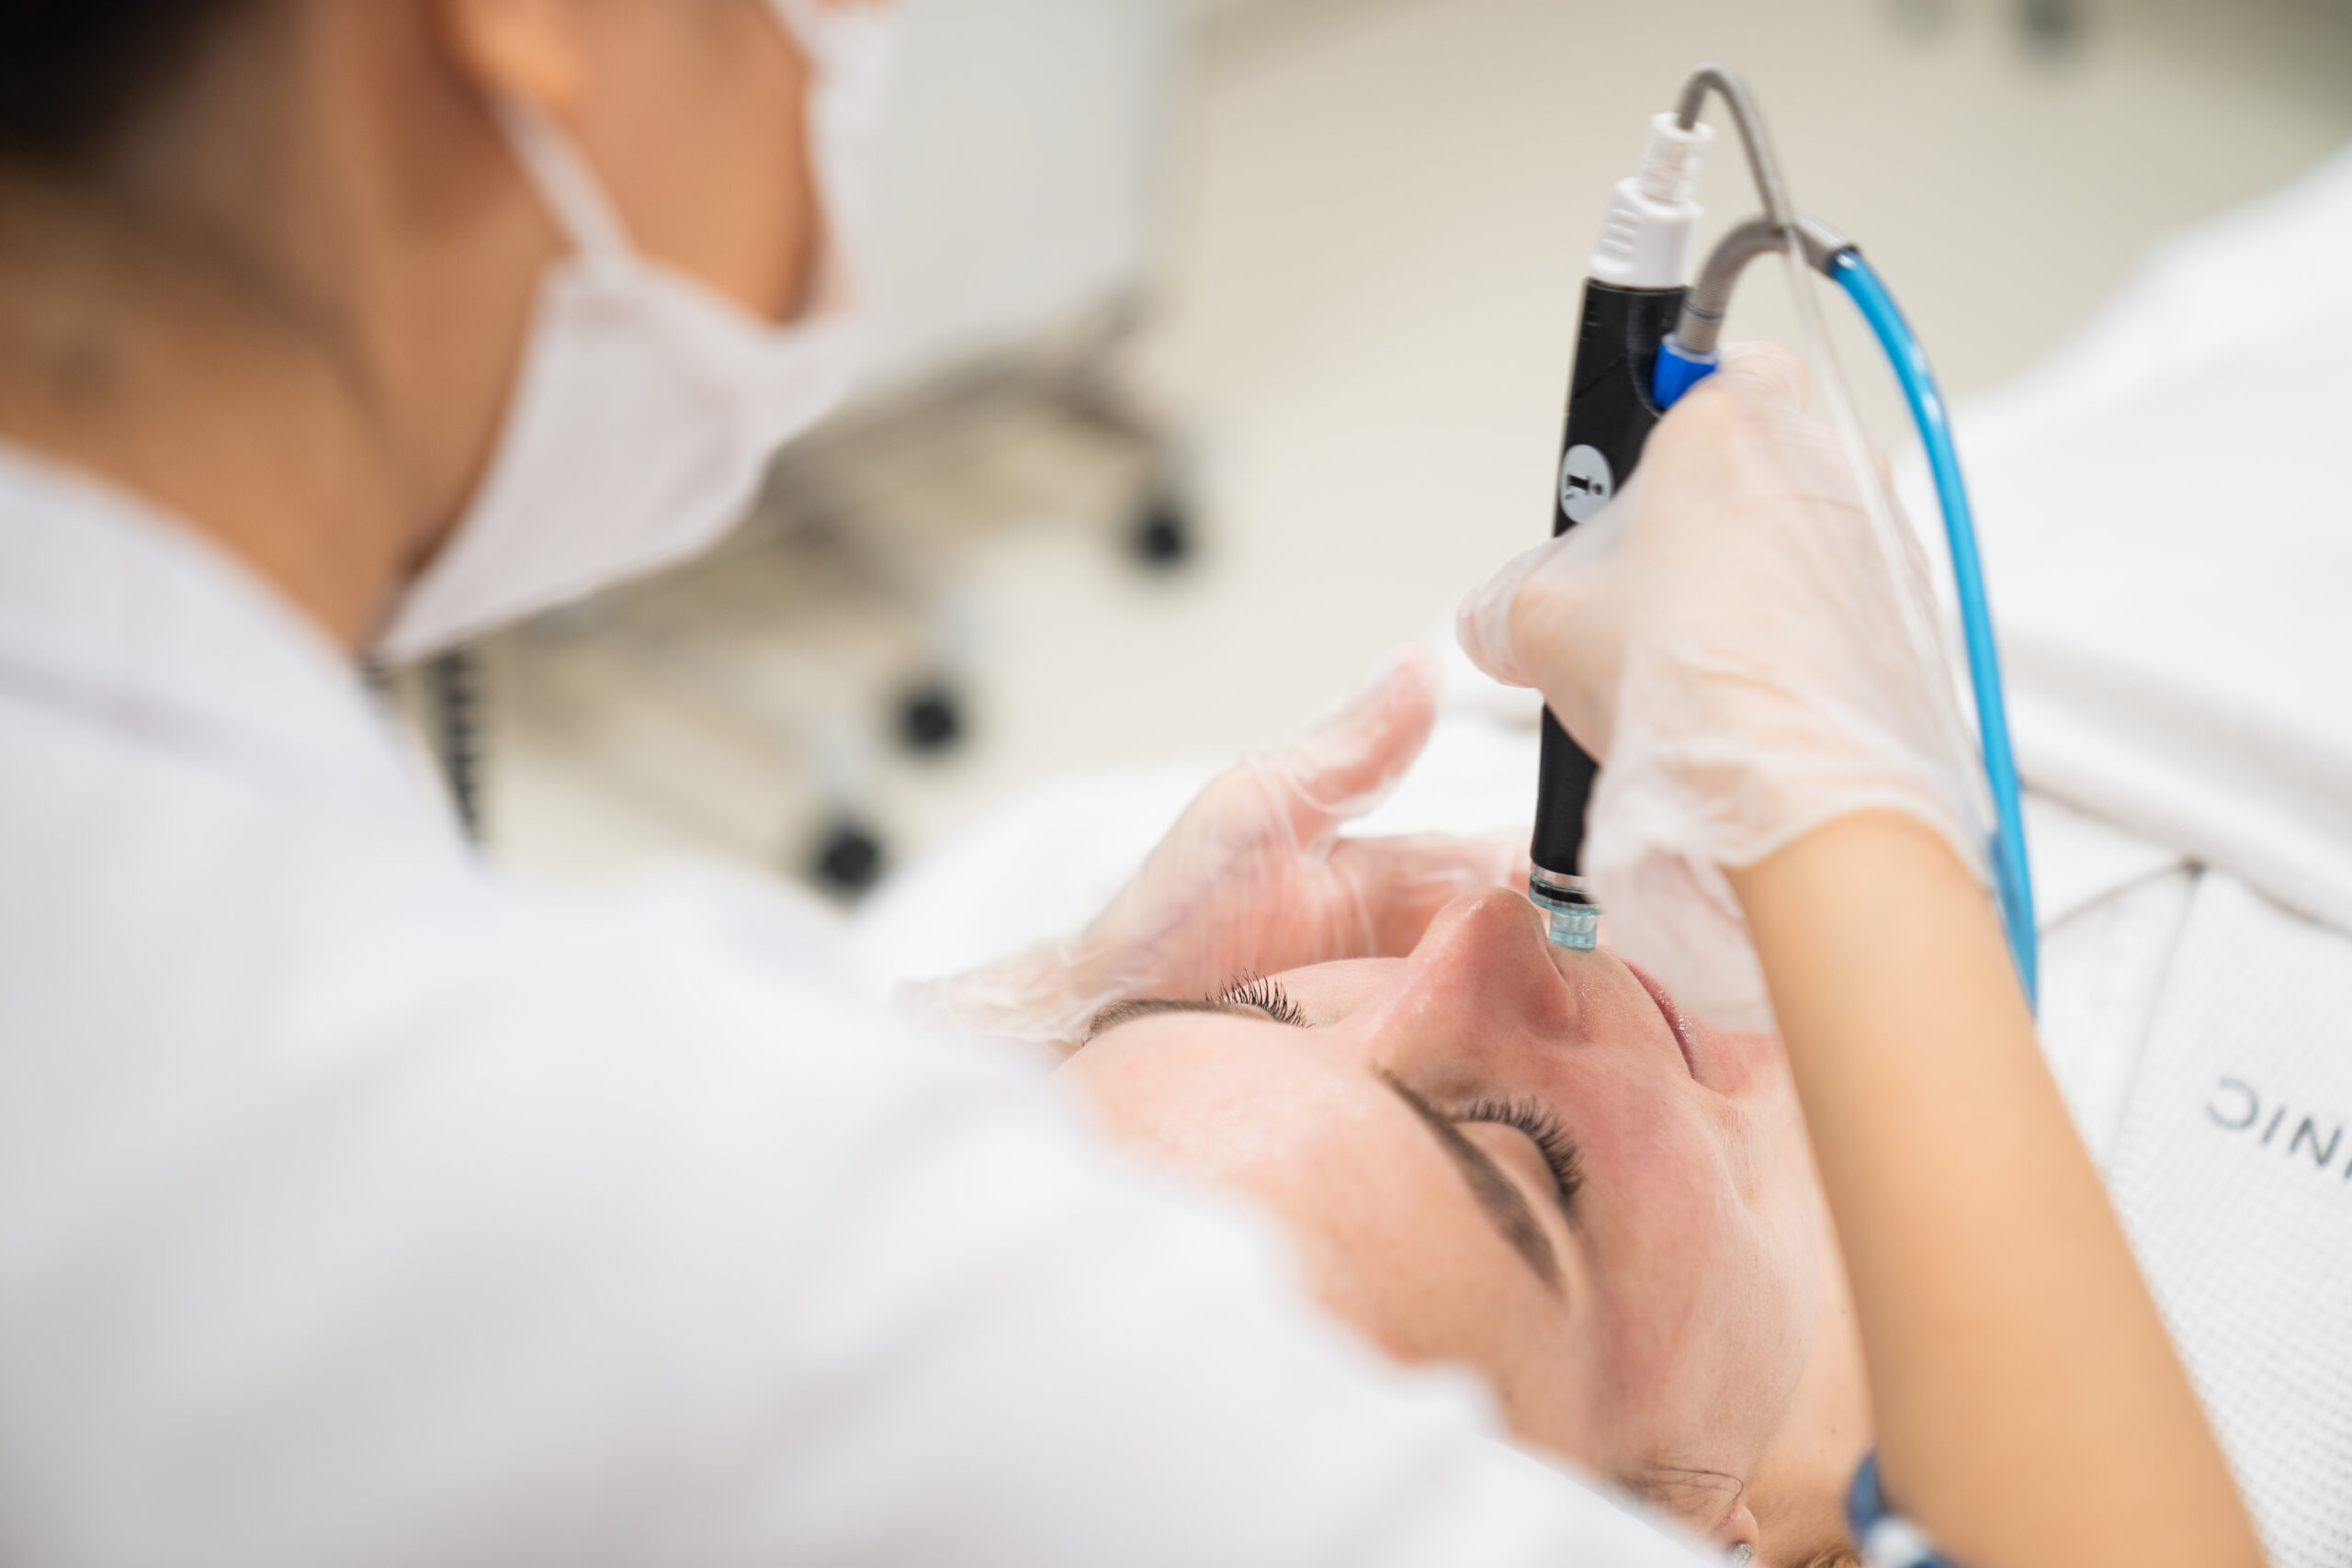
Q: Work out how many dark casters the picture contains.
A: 3